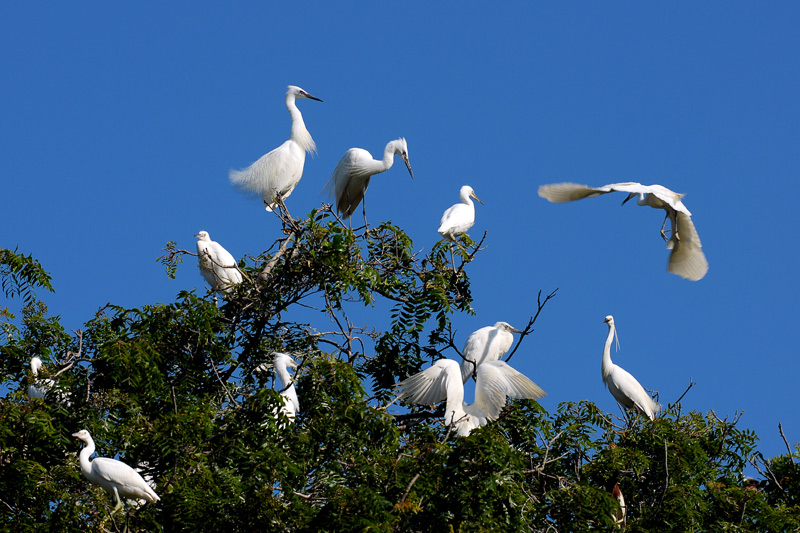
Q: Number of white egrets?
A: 11